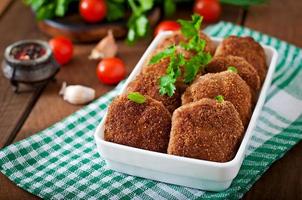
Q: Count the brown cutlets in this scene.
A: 8